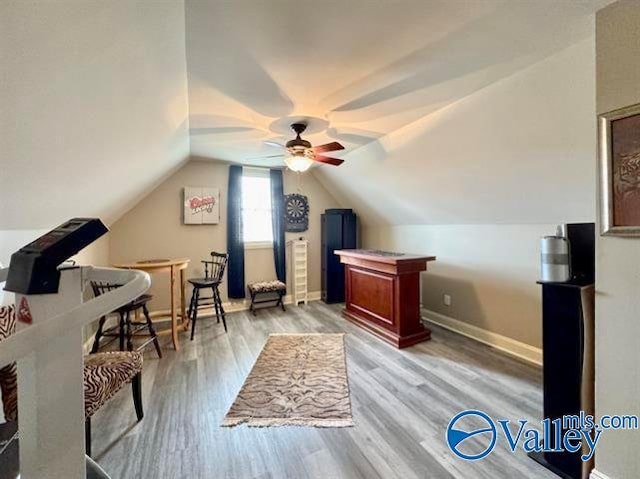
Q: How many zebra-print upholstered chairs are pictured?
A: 1